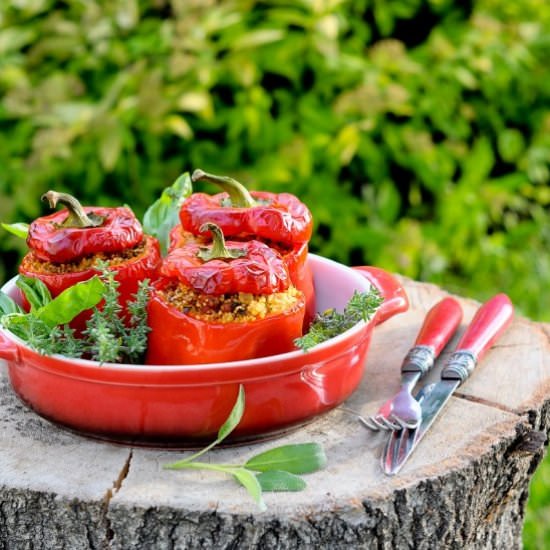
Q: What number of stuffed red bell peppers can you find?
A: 3